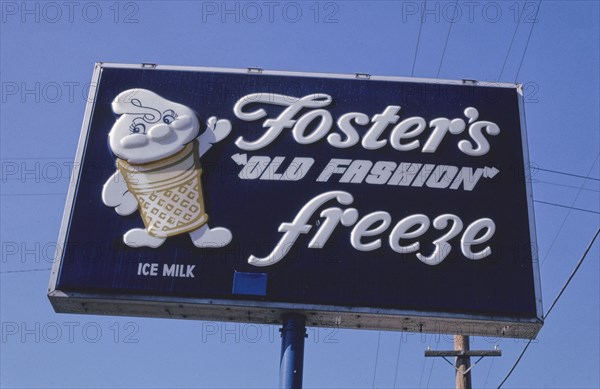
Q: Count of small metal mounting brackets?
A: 4